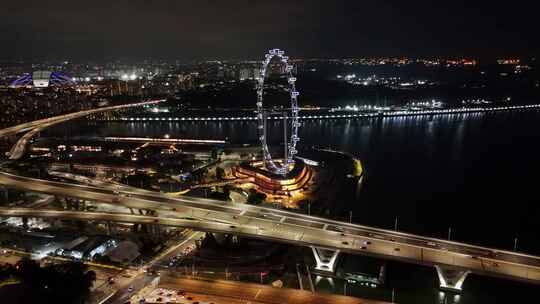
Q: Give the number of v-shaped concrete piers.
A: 2